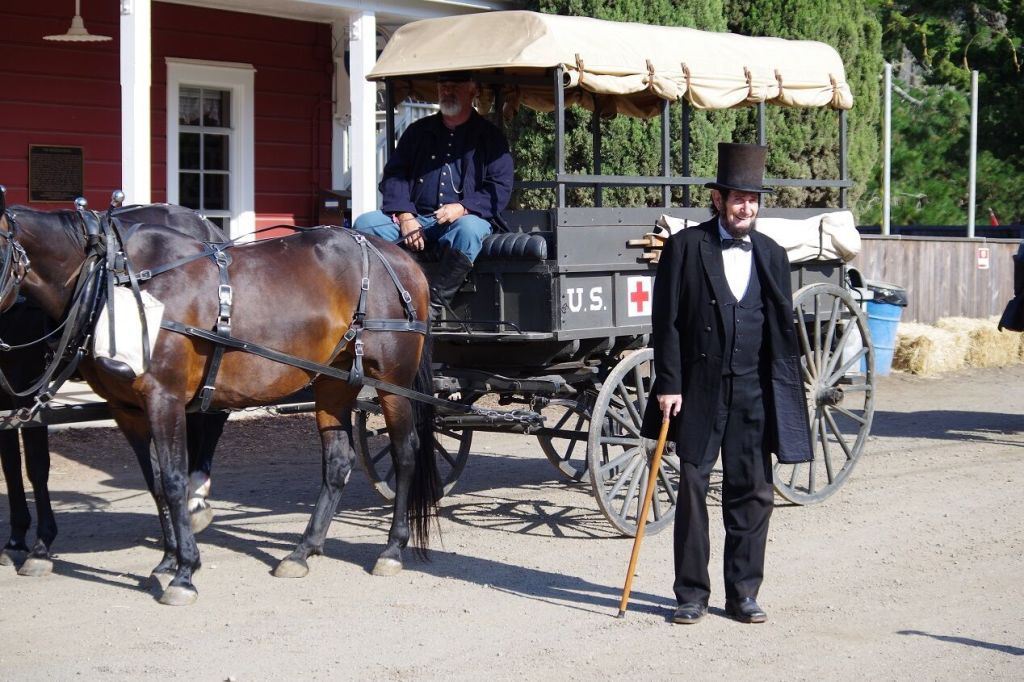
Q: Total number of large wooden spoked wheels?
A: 4